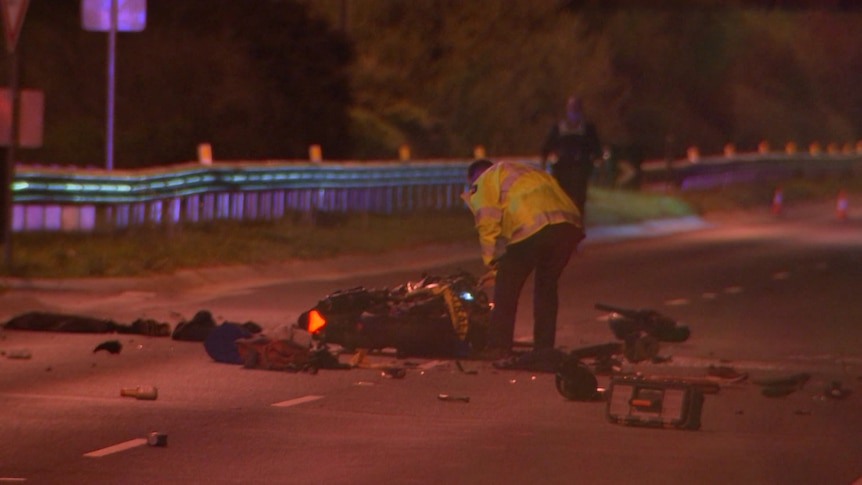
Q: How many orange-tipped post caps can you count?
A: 12